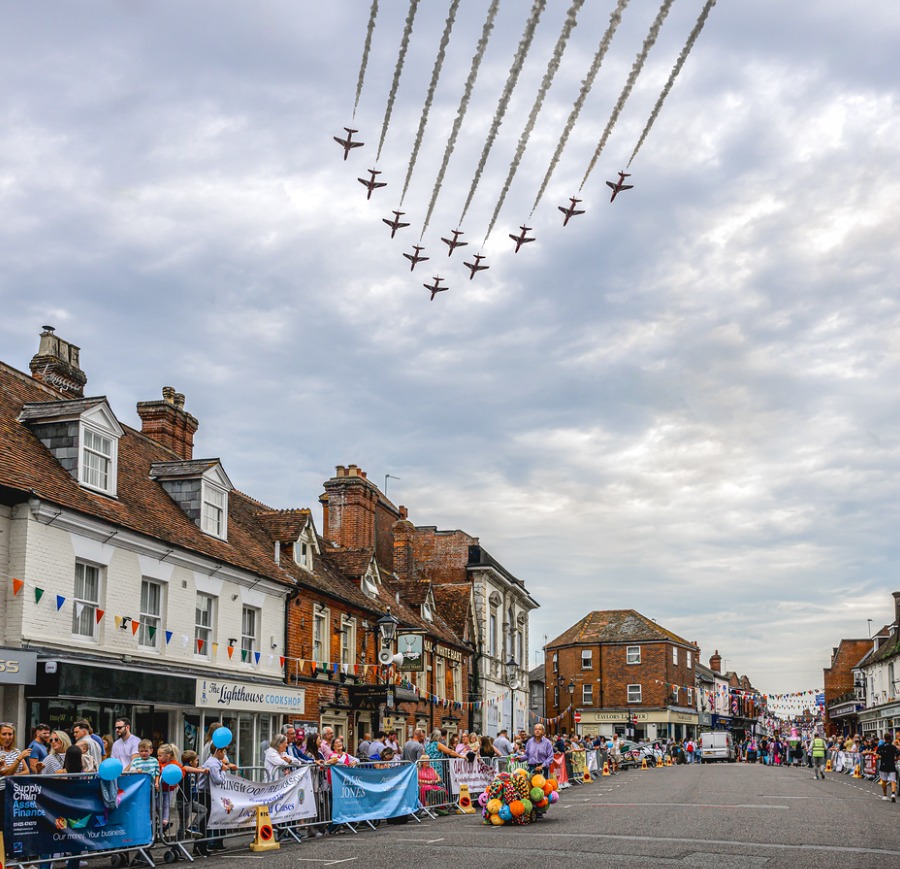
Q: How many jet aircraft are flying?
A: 10